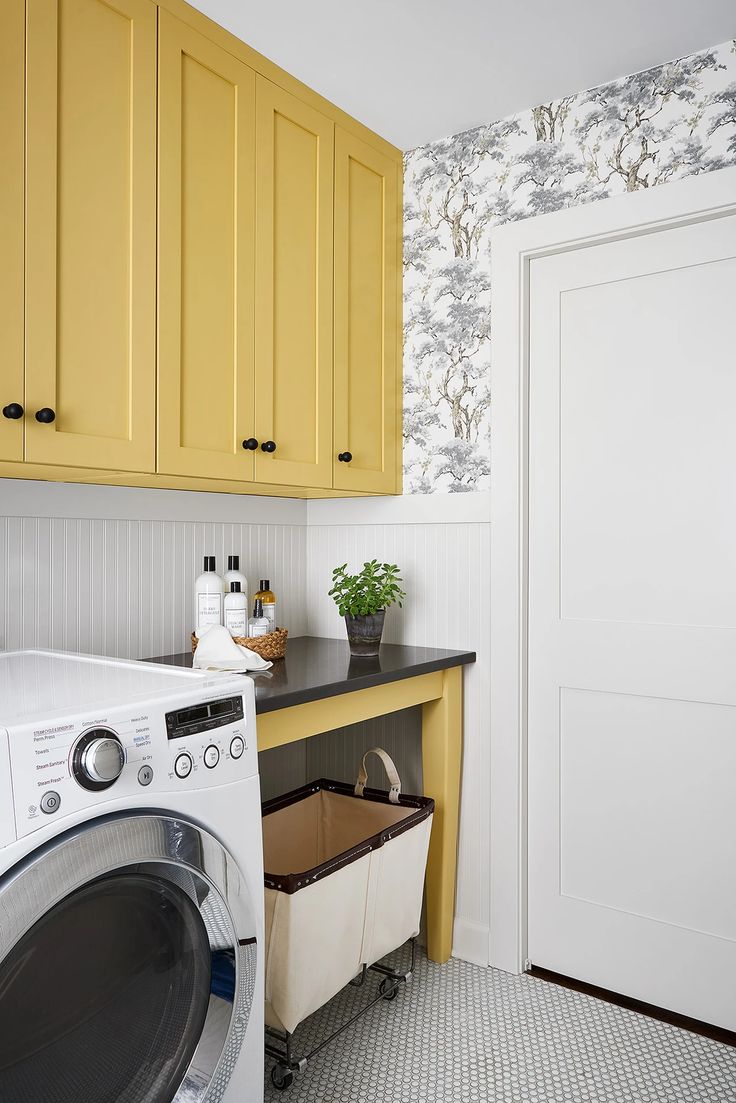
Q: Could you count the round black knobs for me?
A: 5